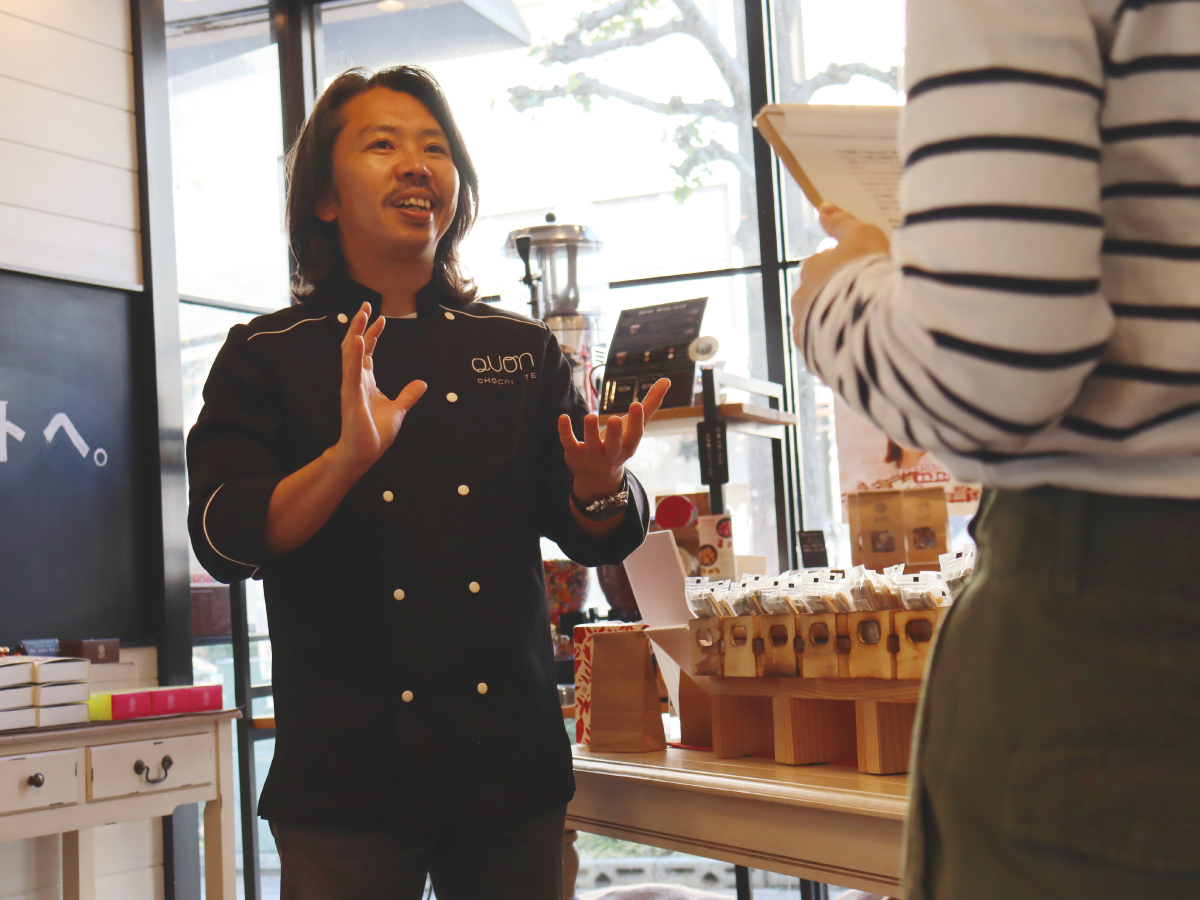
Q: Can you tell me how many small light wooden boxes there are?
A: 6